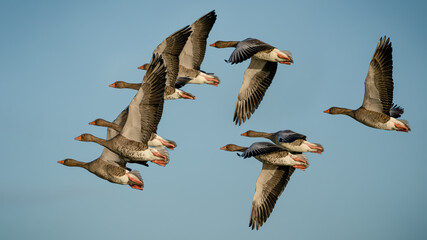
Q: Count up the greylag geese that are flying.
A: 9